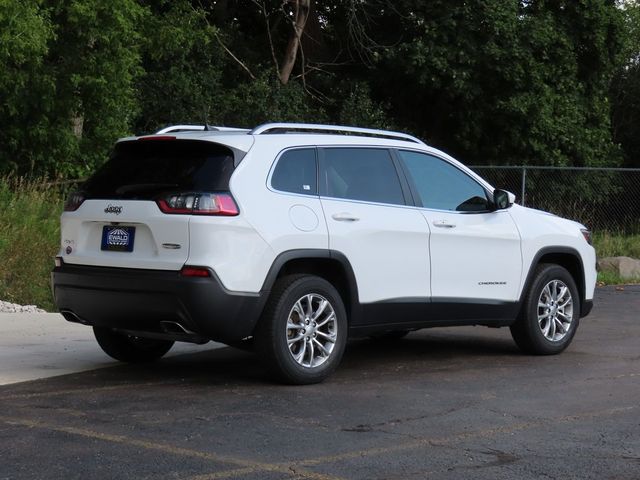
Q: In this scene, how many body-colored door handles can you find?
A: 2